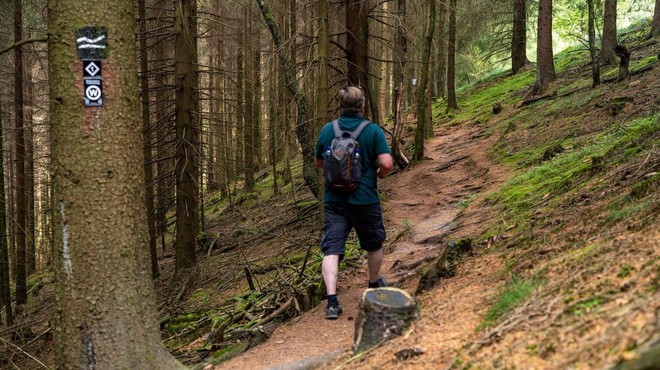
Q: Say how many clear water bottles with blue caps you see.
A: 2